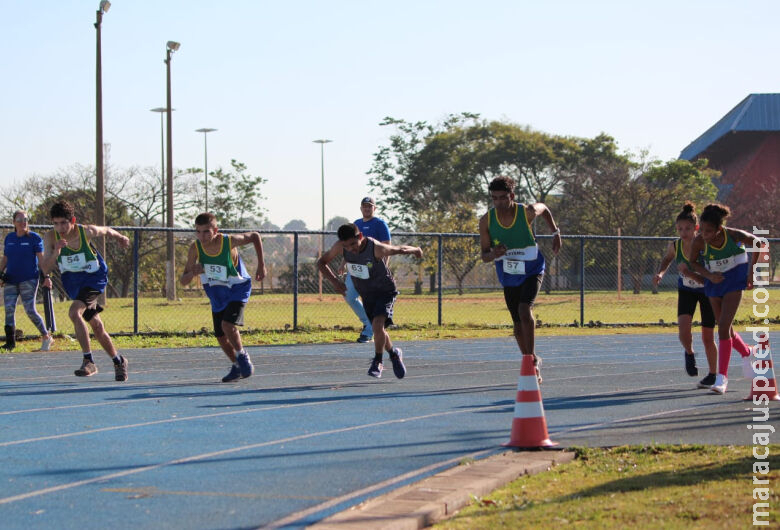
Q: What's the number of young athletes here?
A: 6